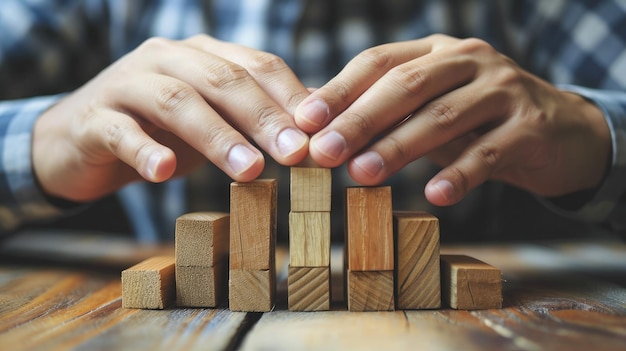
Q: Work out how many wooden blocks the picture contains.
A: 12